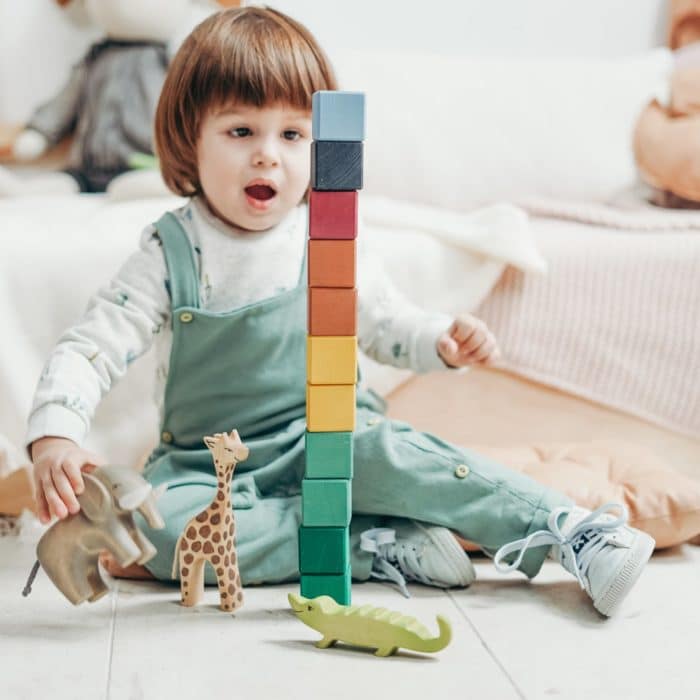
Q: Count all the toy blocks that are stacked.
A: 11